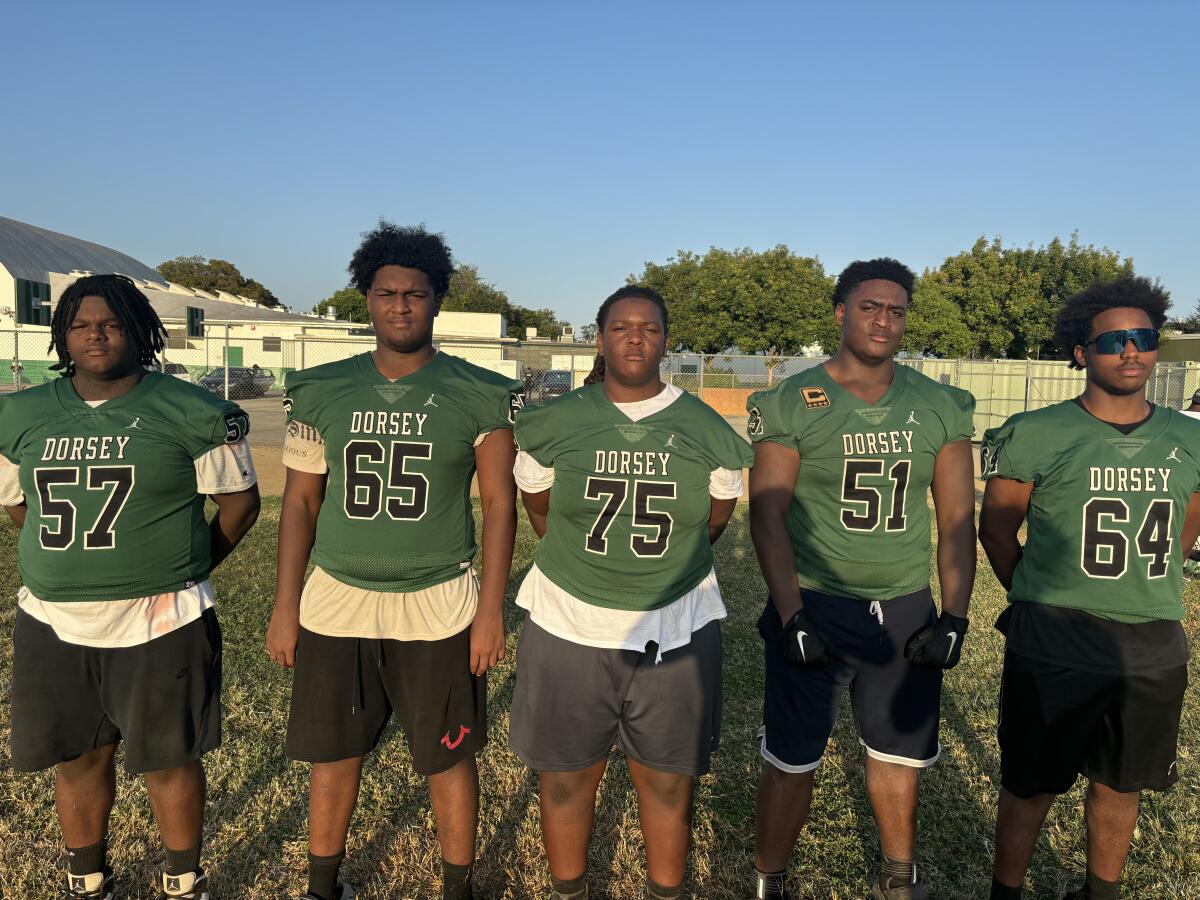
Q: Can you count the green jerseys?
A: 5